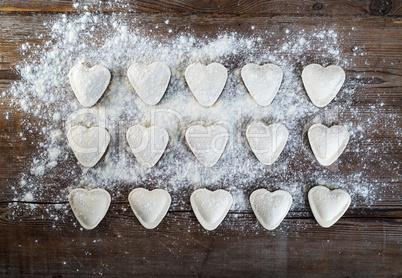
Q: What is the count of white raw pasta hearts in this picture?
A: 15